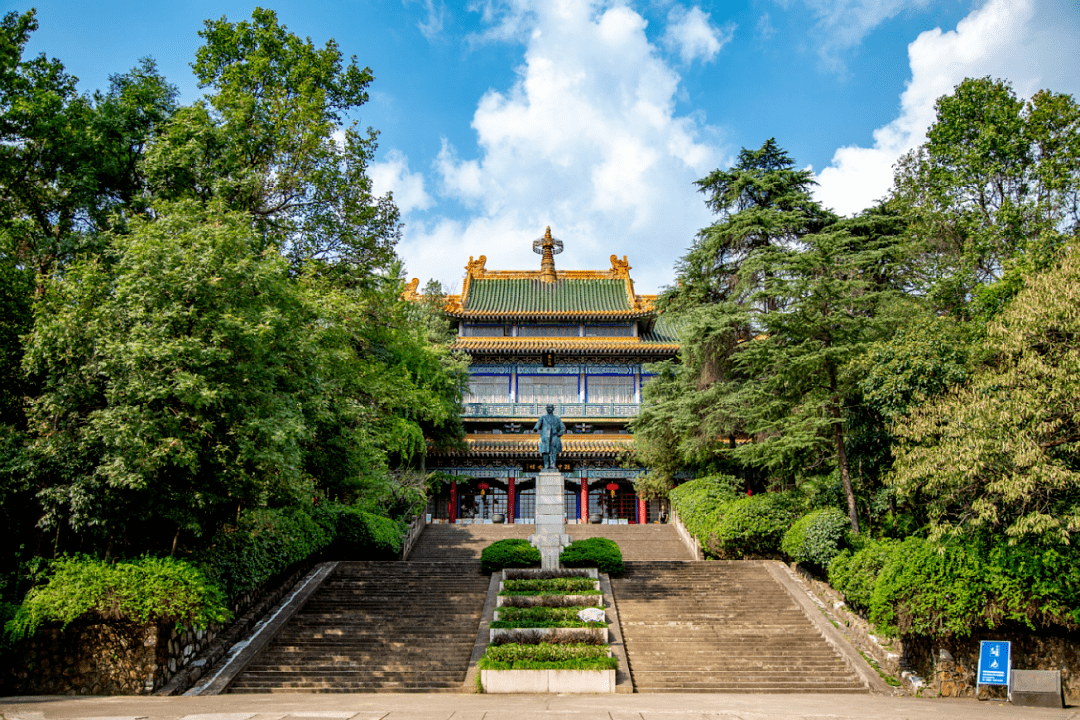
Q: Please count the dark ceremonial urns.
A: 2